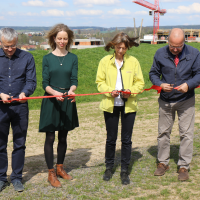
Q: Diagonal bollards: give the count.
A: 0